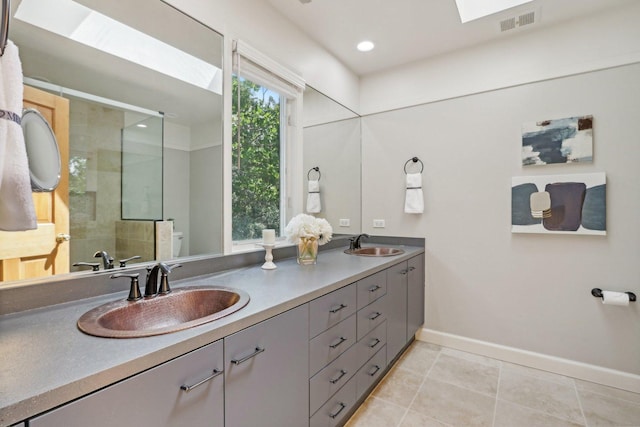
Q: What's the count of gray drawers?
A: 8